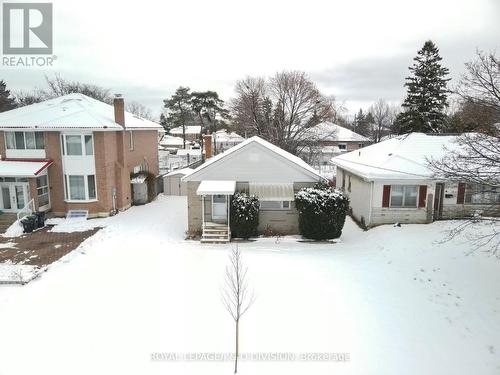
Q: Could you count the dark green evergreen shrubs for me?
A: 2